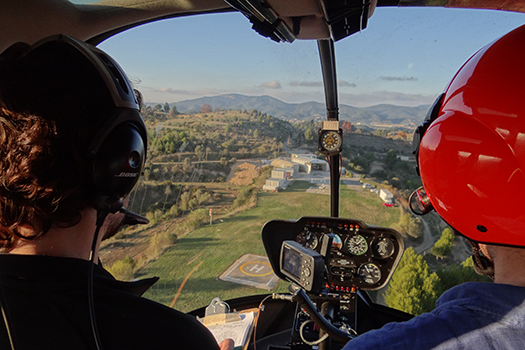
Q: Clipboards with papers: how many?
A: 1